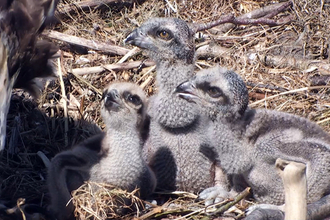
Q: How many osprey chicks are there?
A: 3